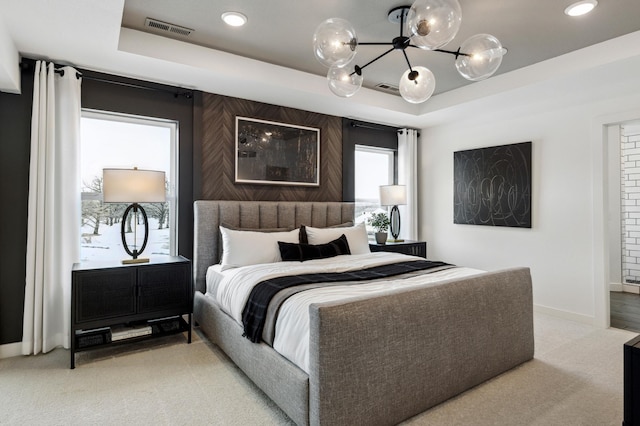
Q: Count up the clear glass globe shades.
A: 5